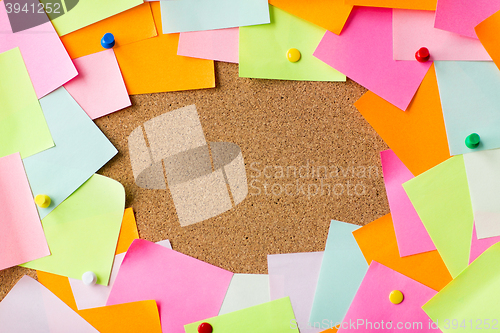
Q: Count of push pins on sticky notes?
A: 8